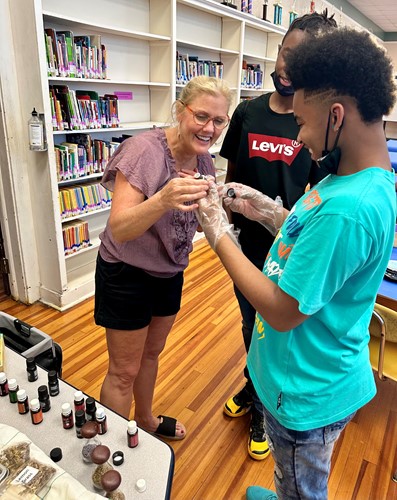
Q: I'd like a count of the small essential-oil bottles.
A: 13